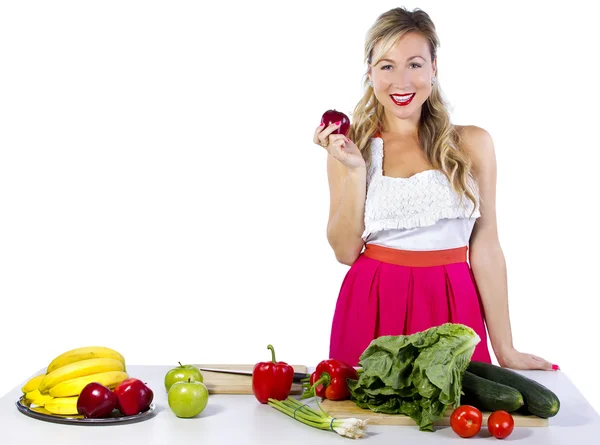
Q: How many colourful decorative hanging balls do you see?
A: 0